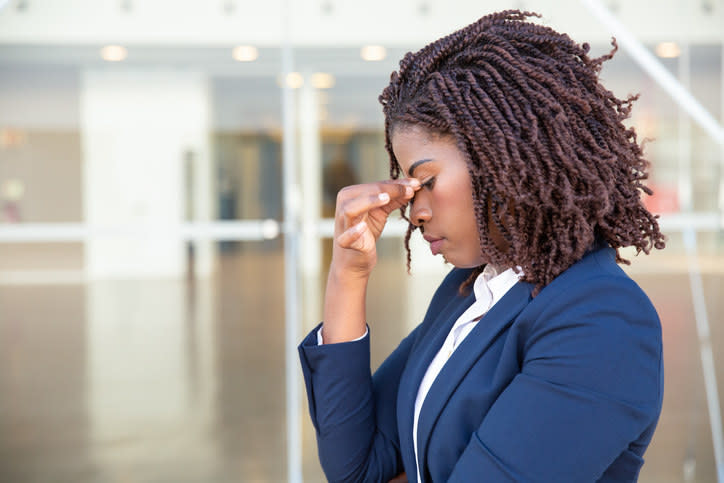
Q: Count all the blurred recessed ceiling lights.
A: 6